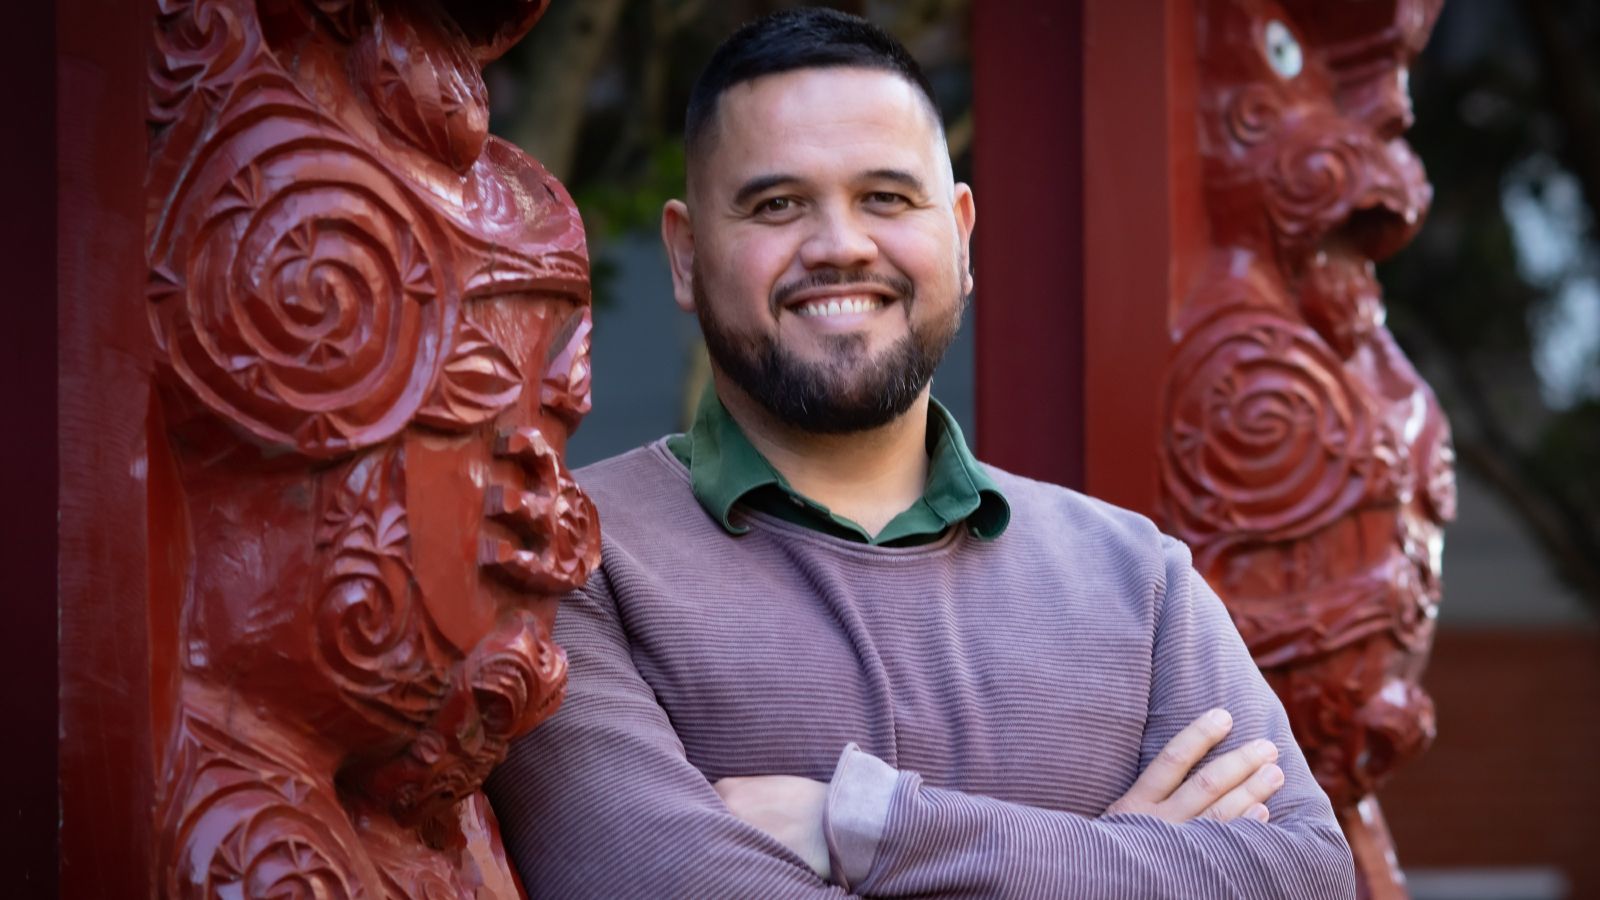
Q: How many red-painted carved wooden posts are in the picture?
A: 2